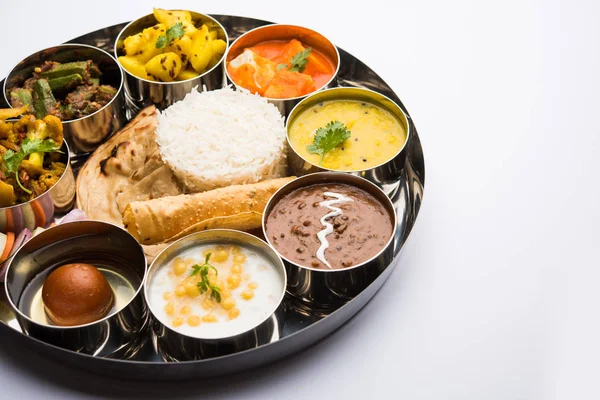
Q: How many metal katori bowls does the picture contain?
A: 8